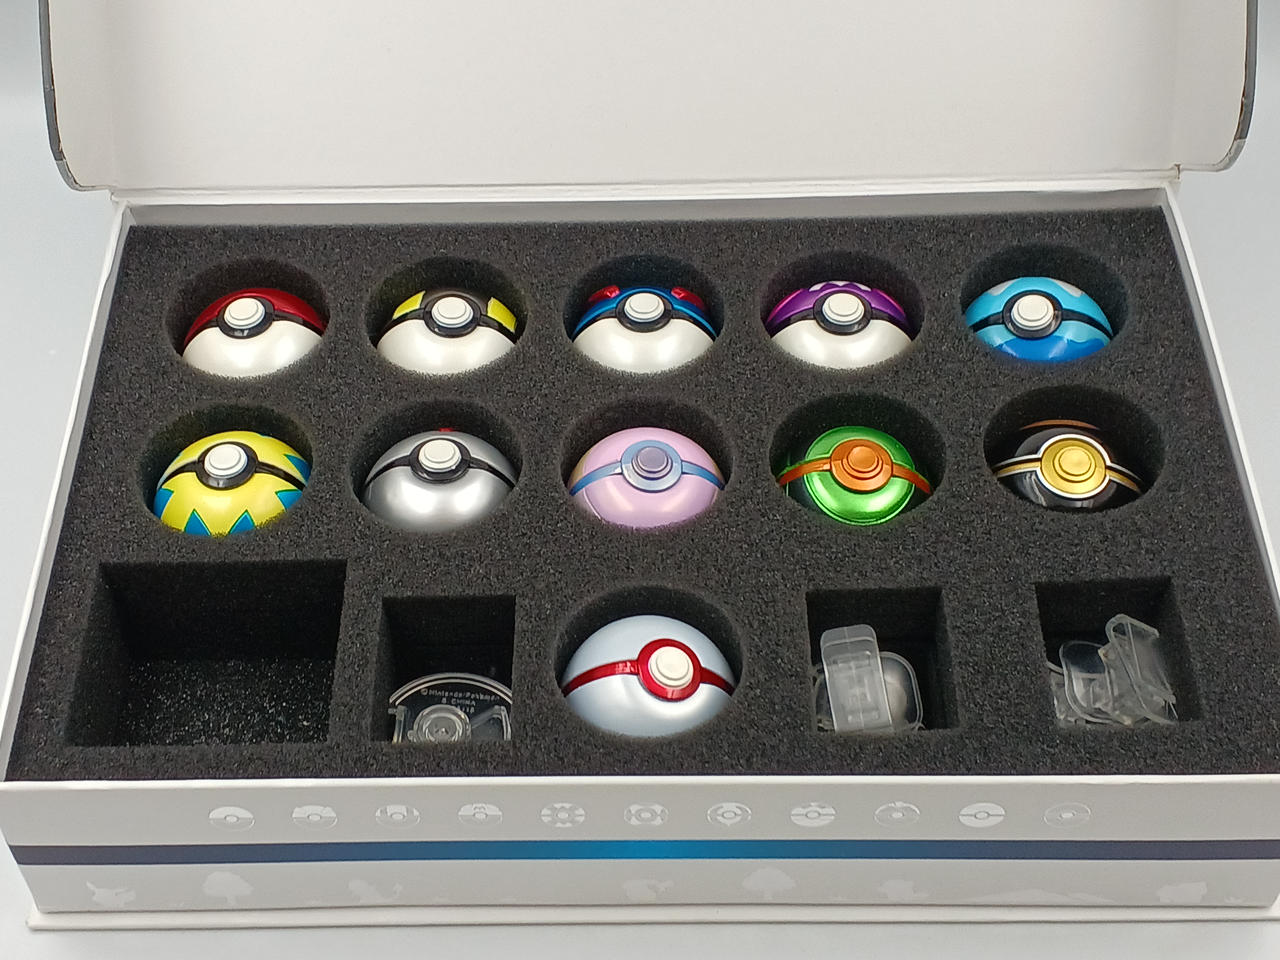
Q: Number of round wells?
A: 11